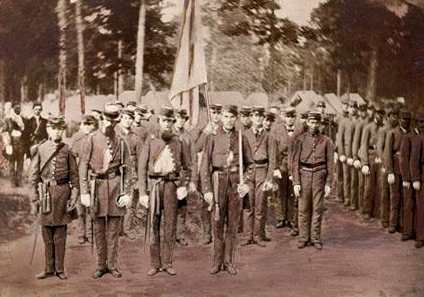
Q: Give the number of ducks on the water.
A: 0